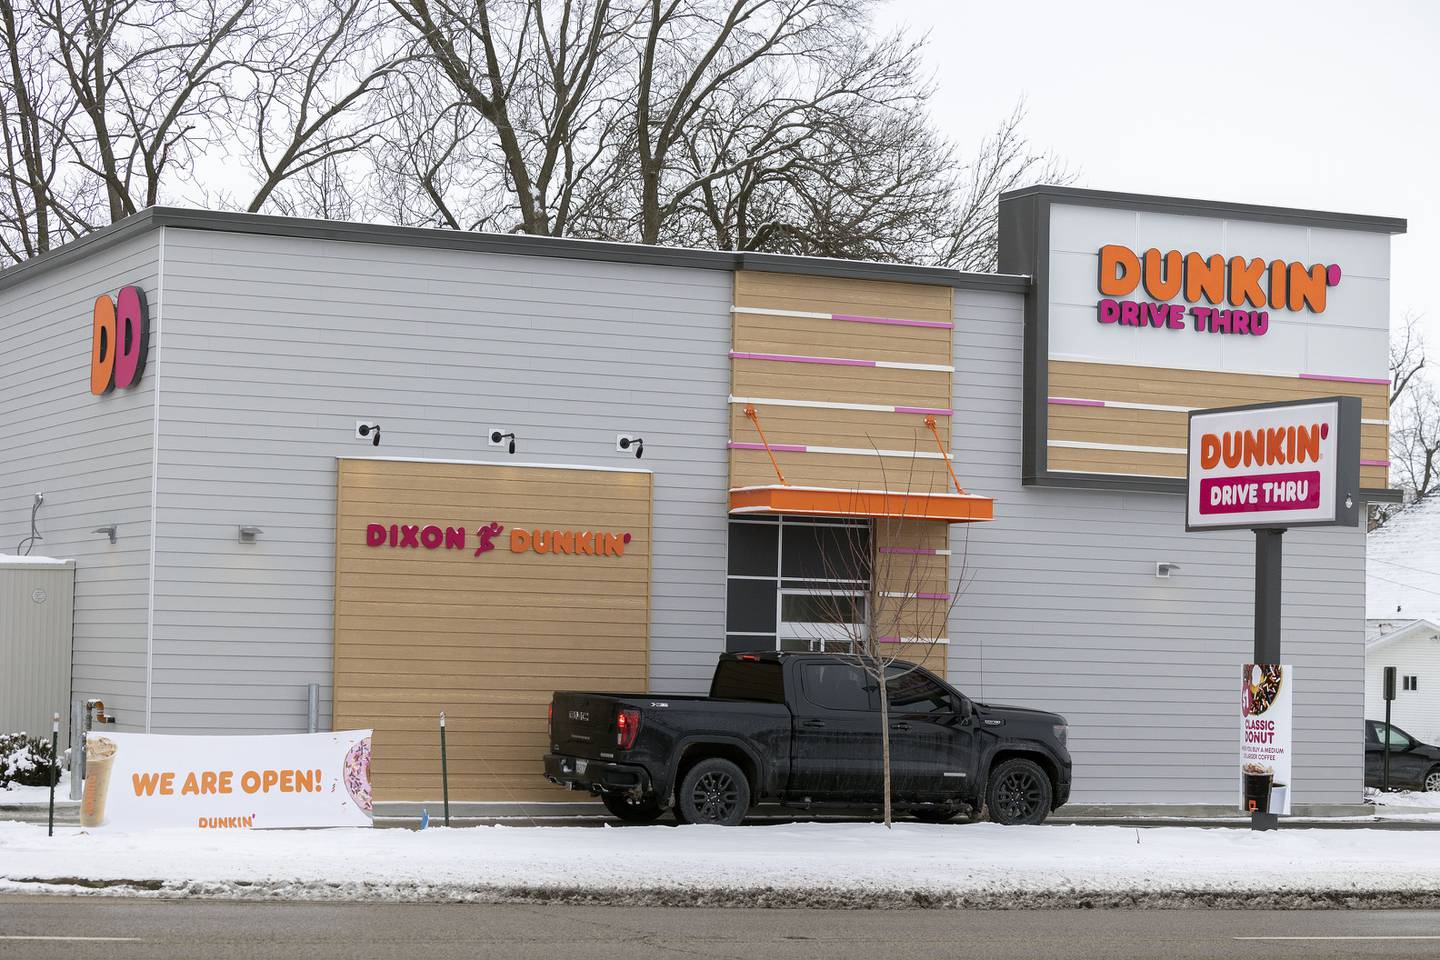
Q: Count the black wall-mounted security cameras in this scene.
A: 3